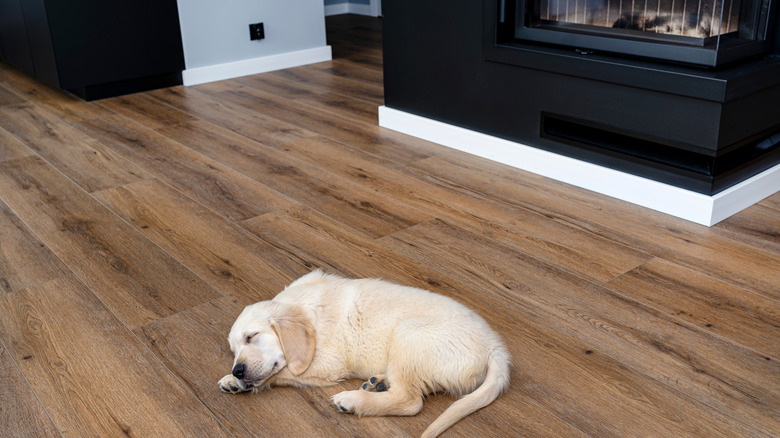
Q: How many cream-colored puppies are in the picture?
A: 1